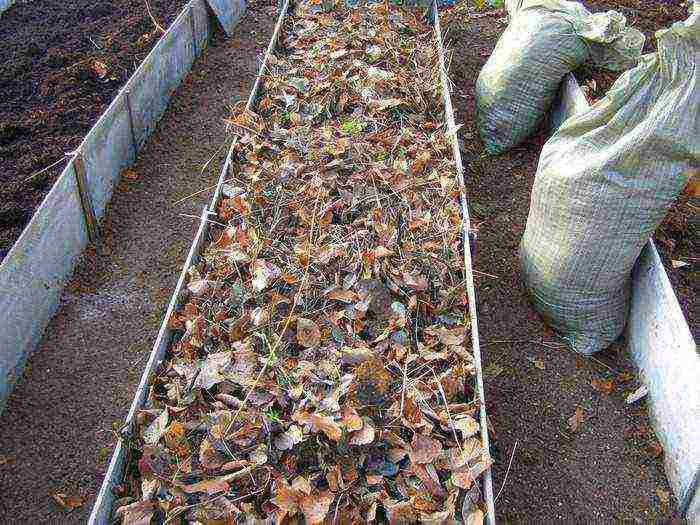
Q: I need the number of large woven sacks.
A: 2